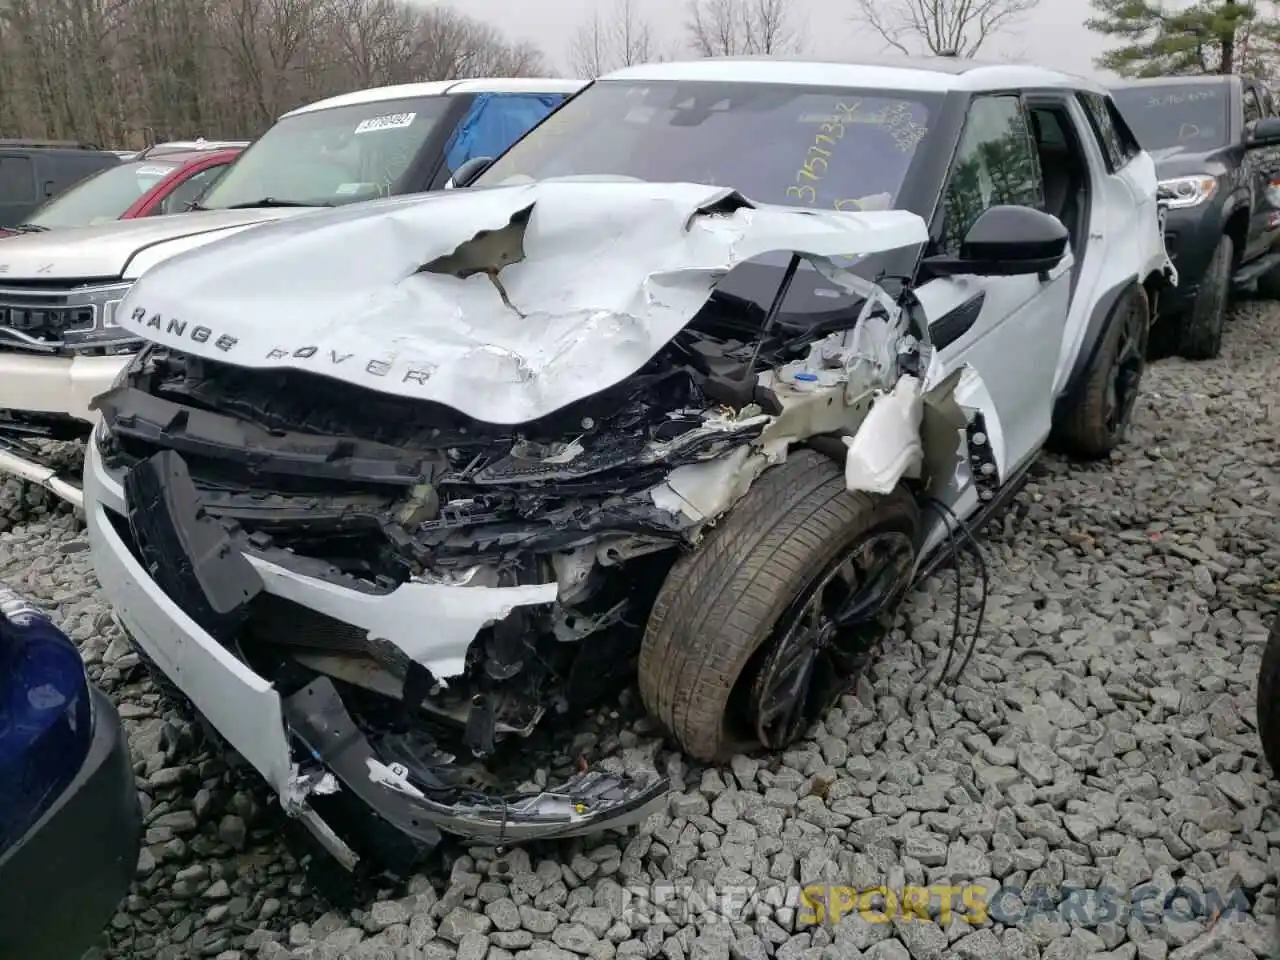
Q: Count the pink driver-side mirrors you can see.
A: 0